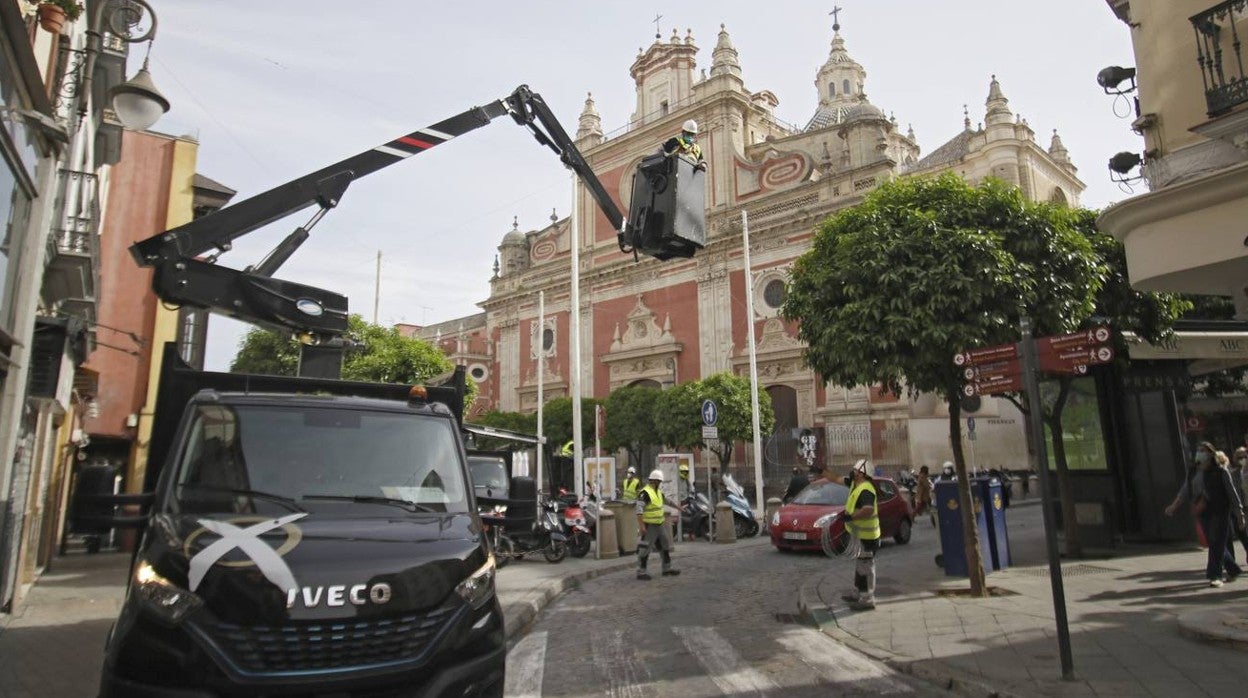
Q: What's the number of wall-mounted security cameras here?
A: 2